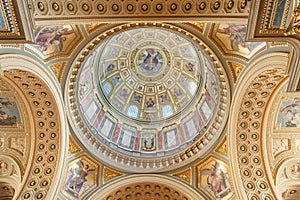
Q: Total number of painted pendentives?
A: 4